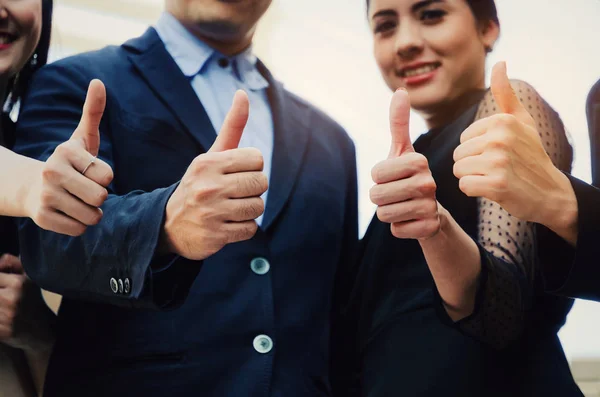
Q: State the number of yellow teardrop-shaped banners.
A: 0